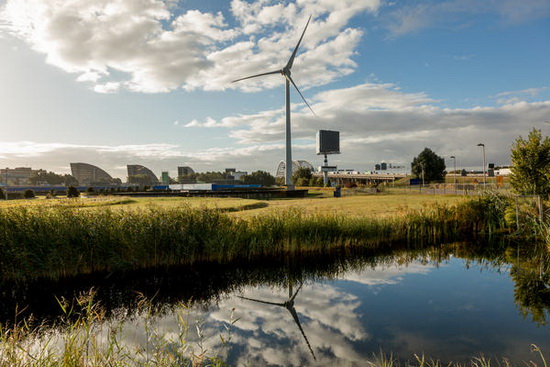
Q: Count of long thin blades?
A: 3